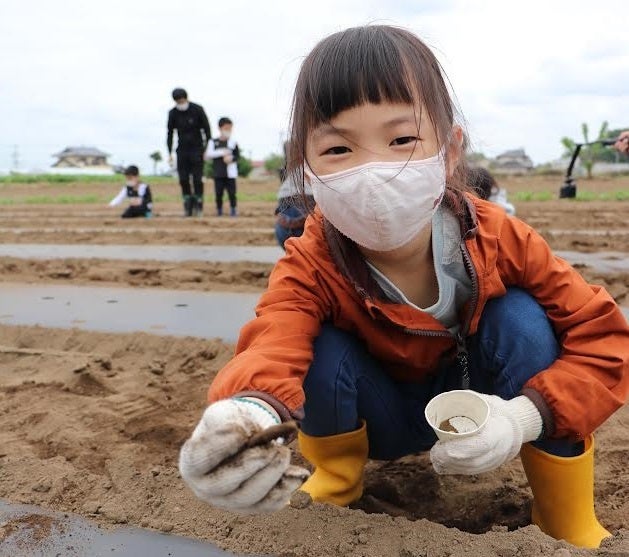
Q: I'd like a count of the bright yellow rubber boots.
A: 2